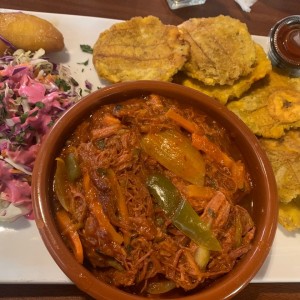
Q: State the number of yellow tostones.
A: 6